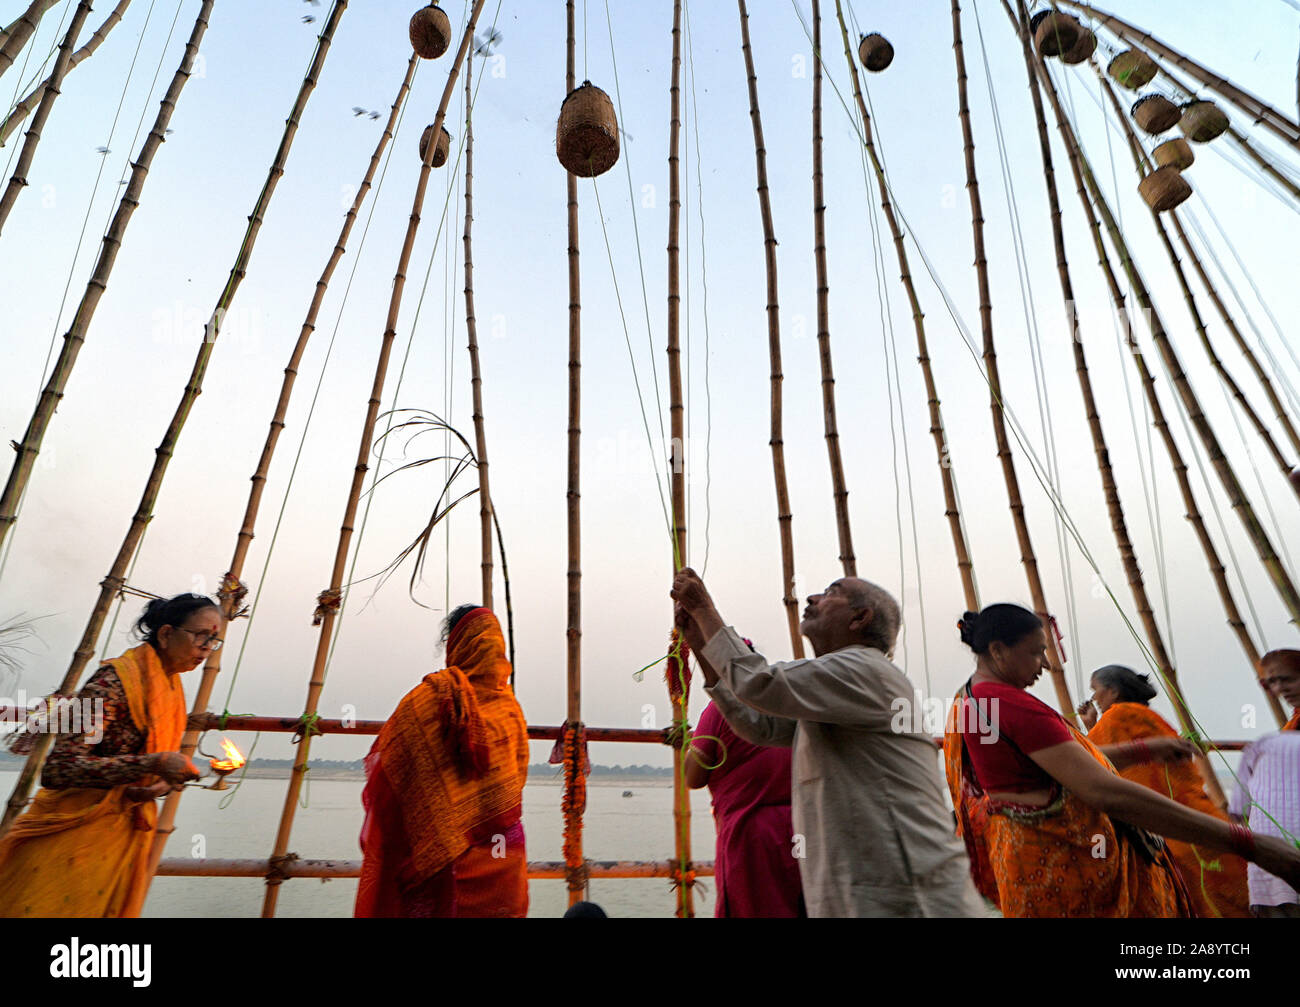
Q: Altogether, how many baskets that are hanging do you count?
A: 11